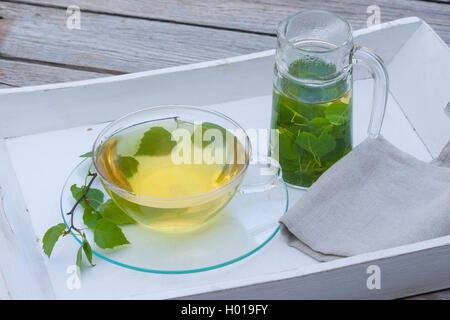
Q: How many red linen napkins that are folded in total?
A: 0